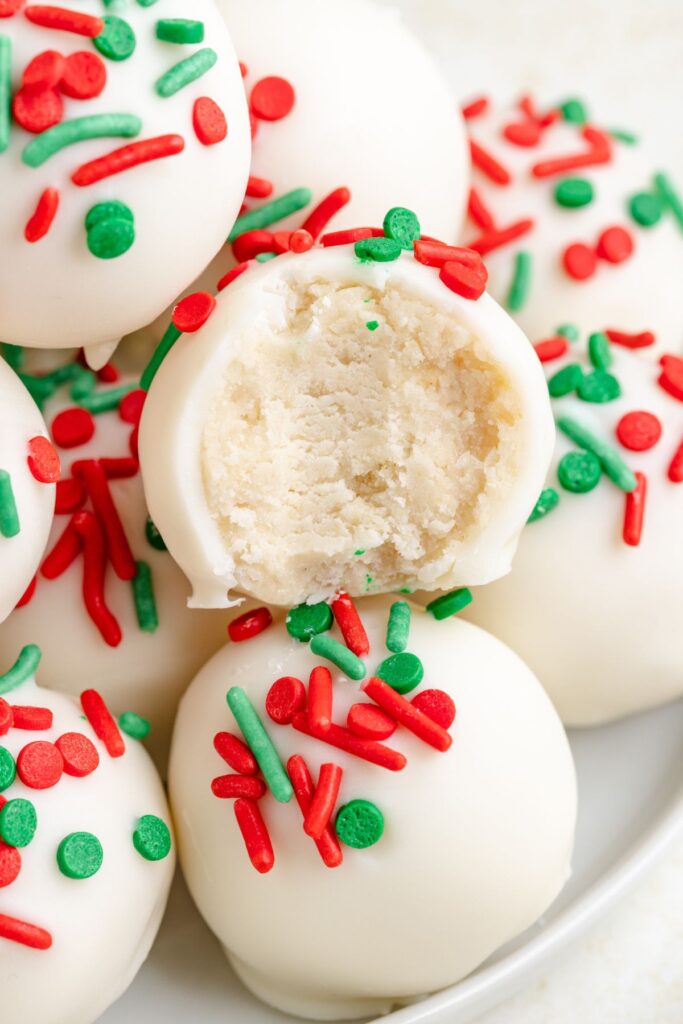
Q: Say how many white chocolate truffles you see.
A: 9